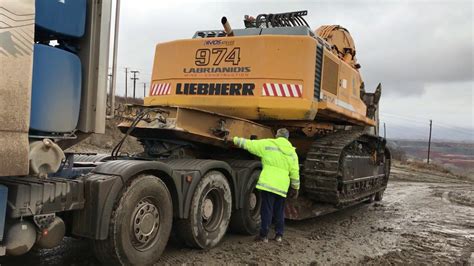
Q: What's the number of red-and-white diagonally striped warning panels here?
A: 2